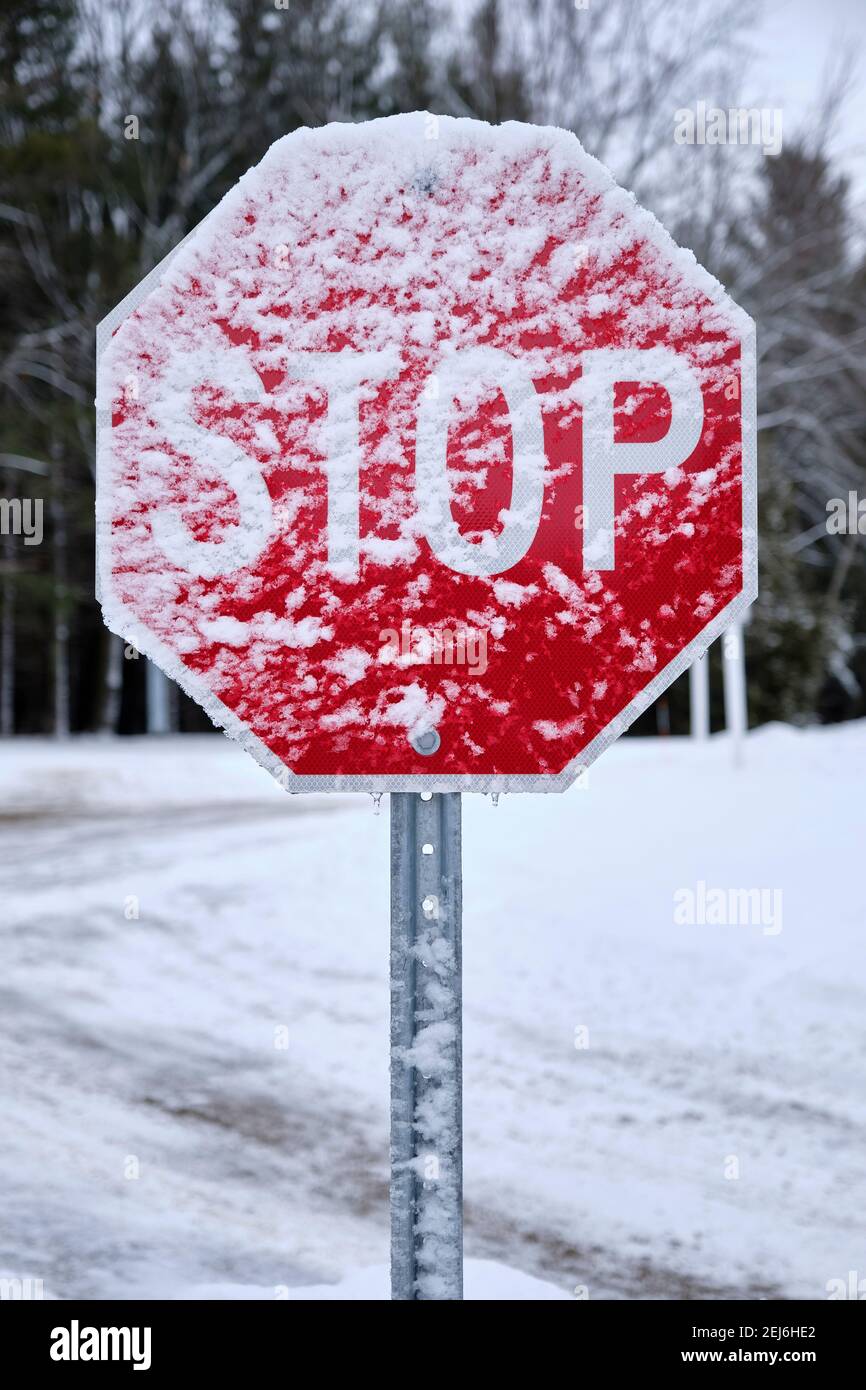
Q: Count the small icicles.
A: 2